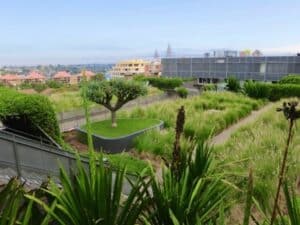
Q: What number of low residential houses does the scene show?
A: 4